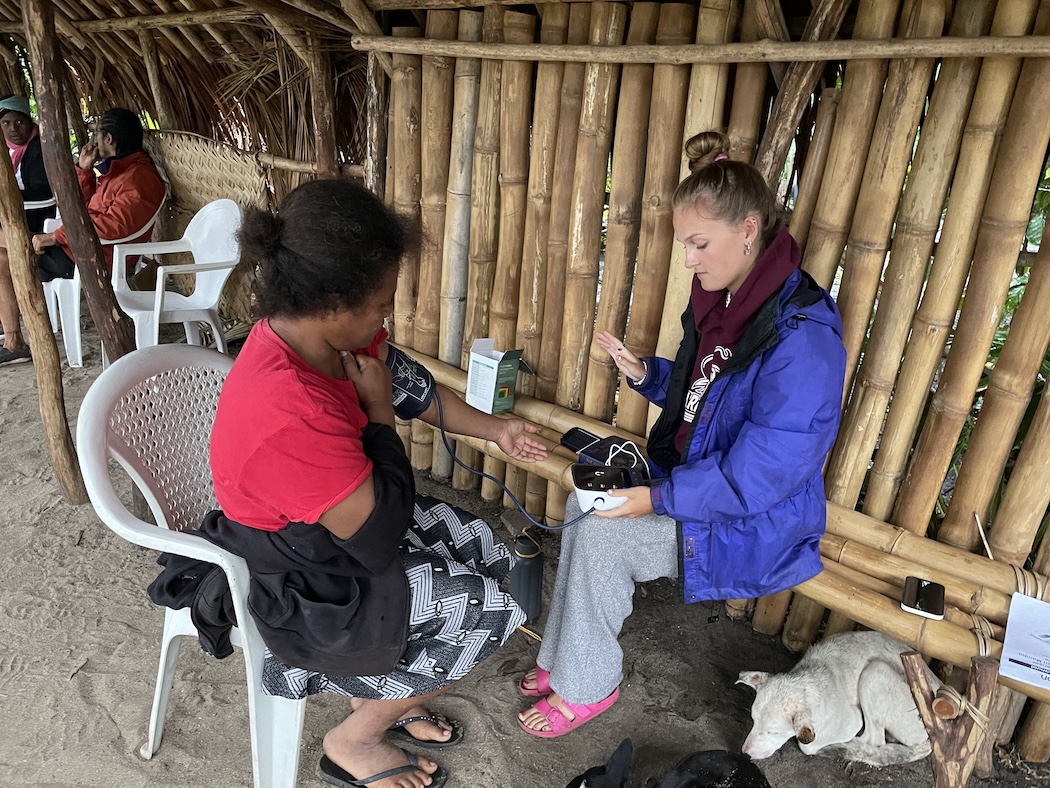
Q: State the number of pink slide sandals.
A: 2